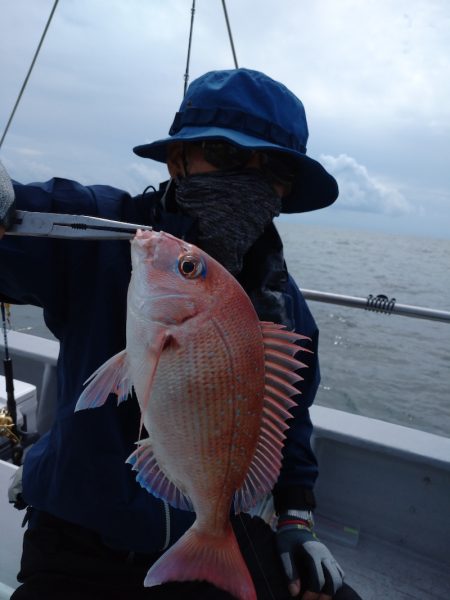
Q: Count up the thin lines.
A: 3